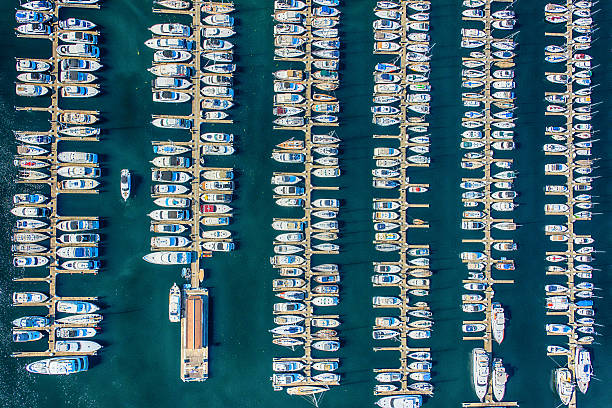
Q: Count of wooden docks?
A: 6